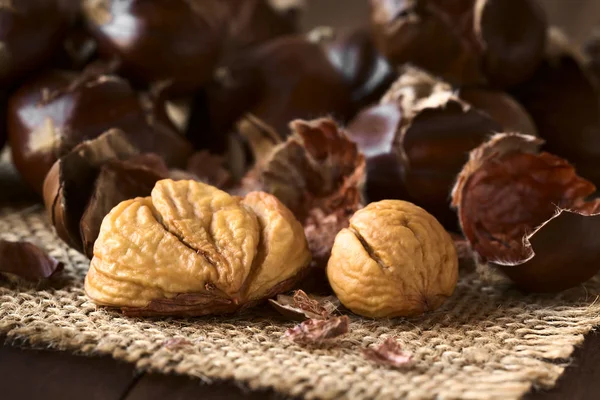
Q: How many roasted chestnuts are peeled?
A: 2